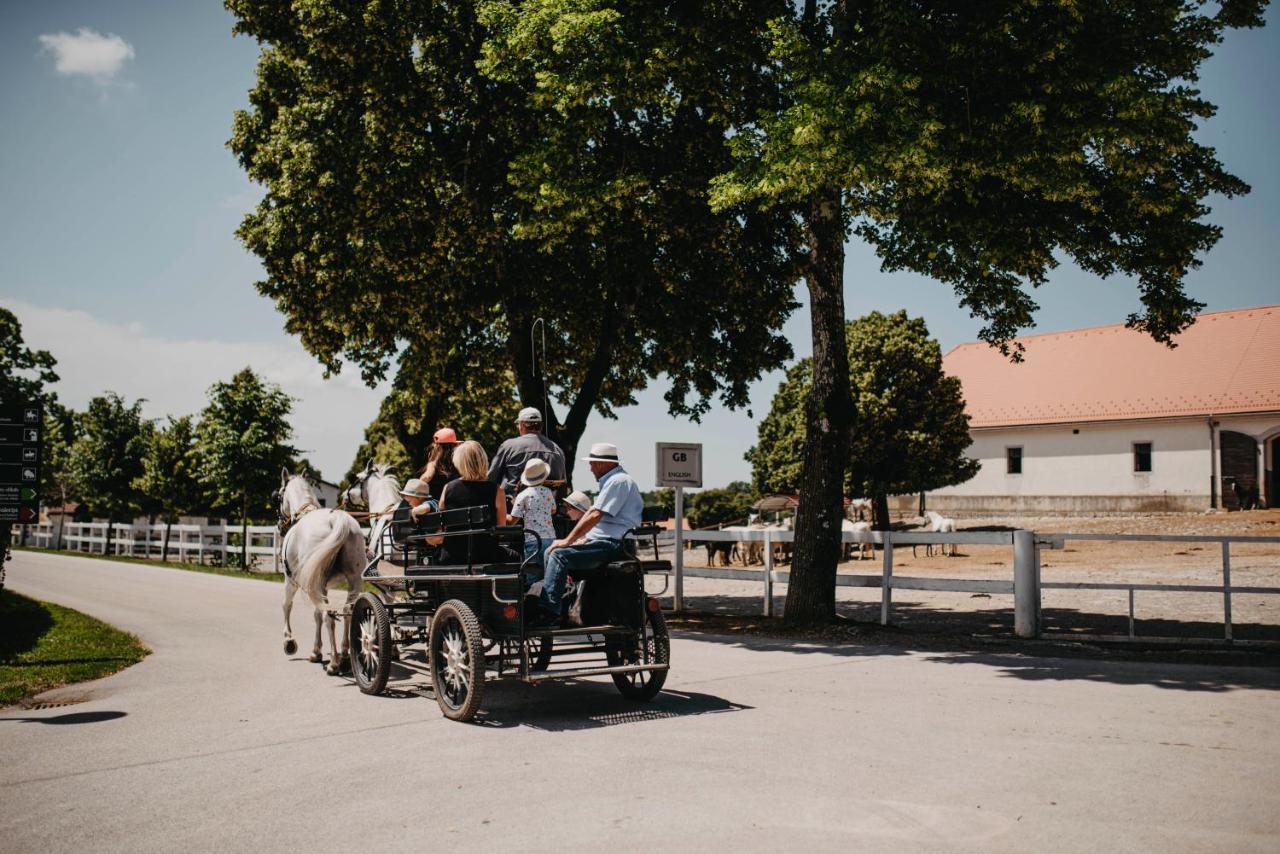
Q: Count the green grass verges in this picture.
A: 2